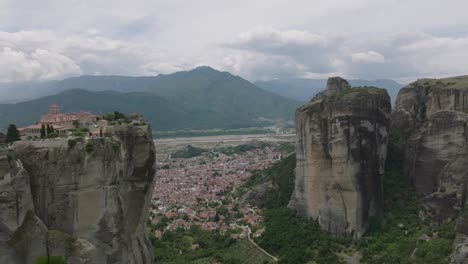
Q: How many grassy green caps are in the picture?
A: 2